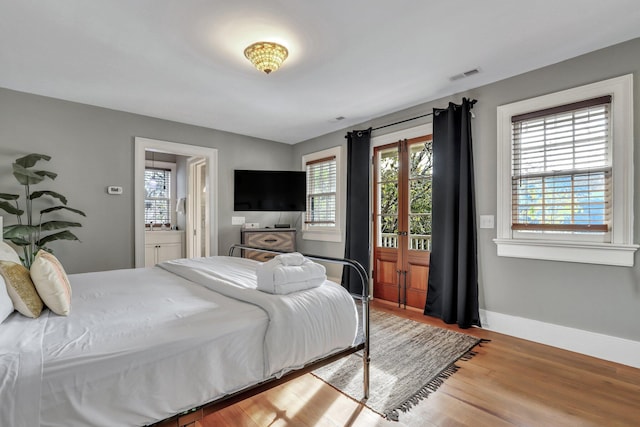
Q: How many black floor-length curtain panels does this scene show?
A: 2